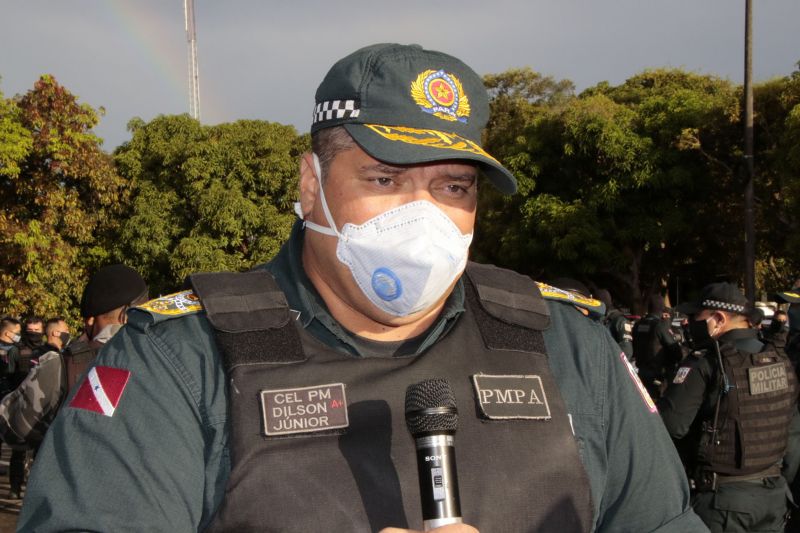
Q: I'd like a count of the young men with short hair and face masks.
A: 3